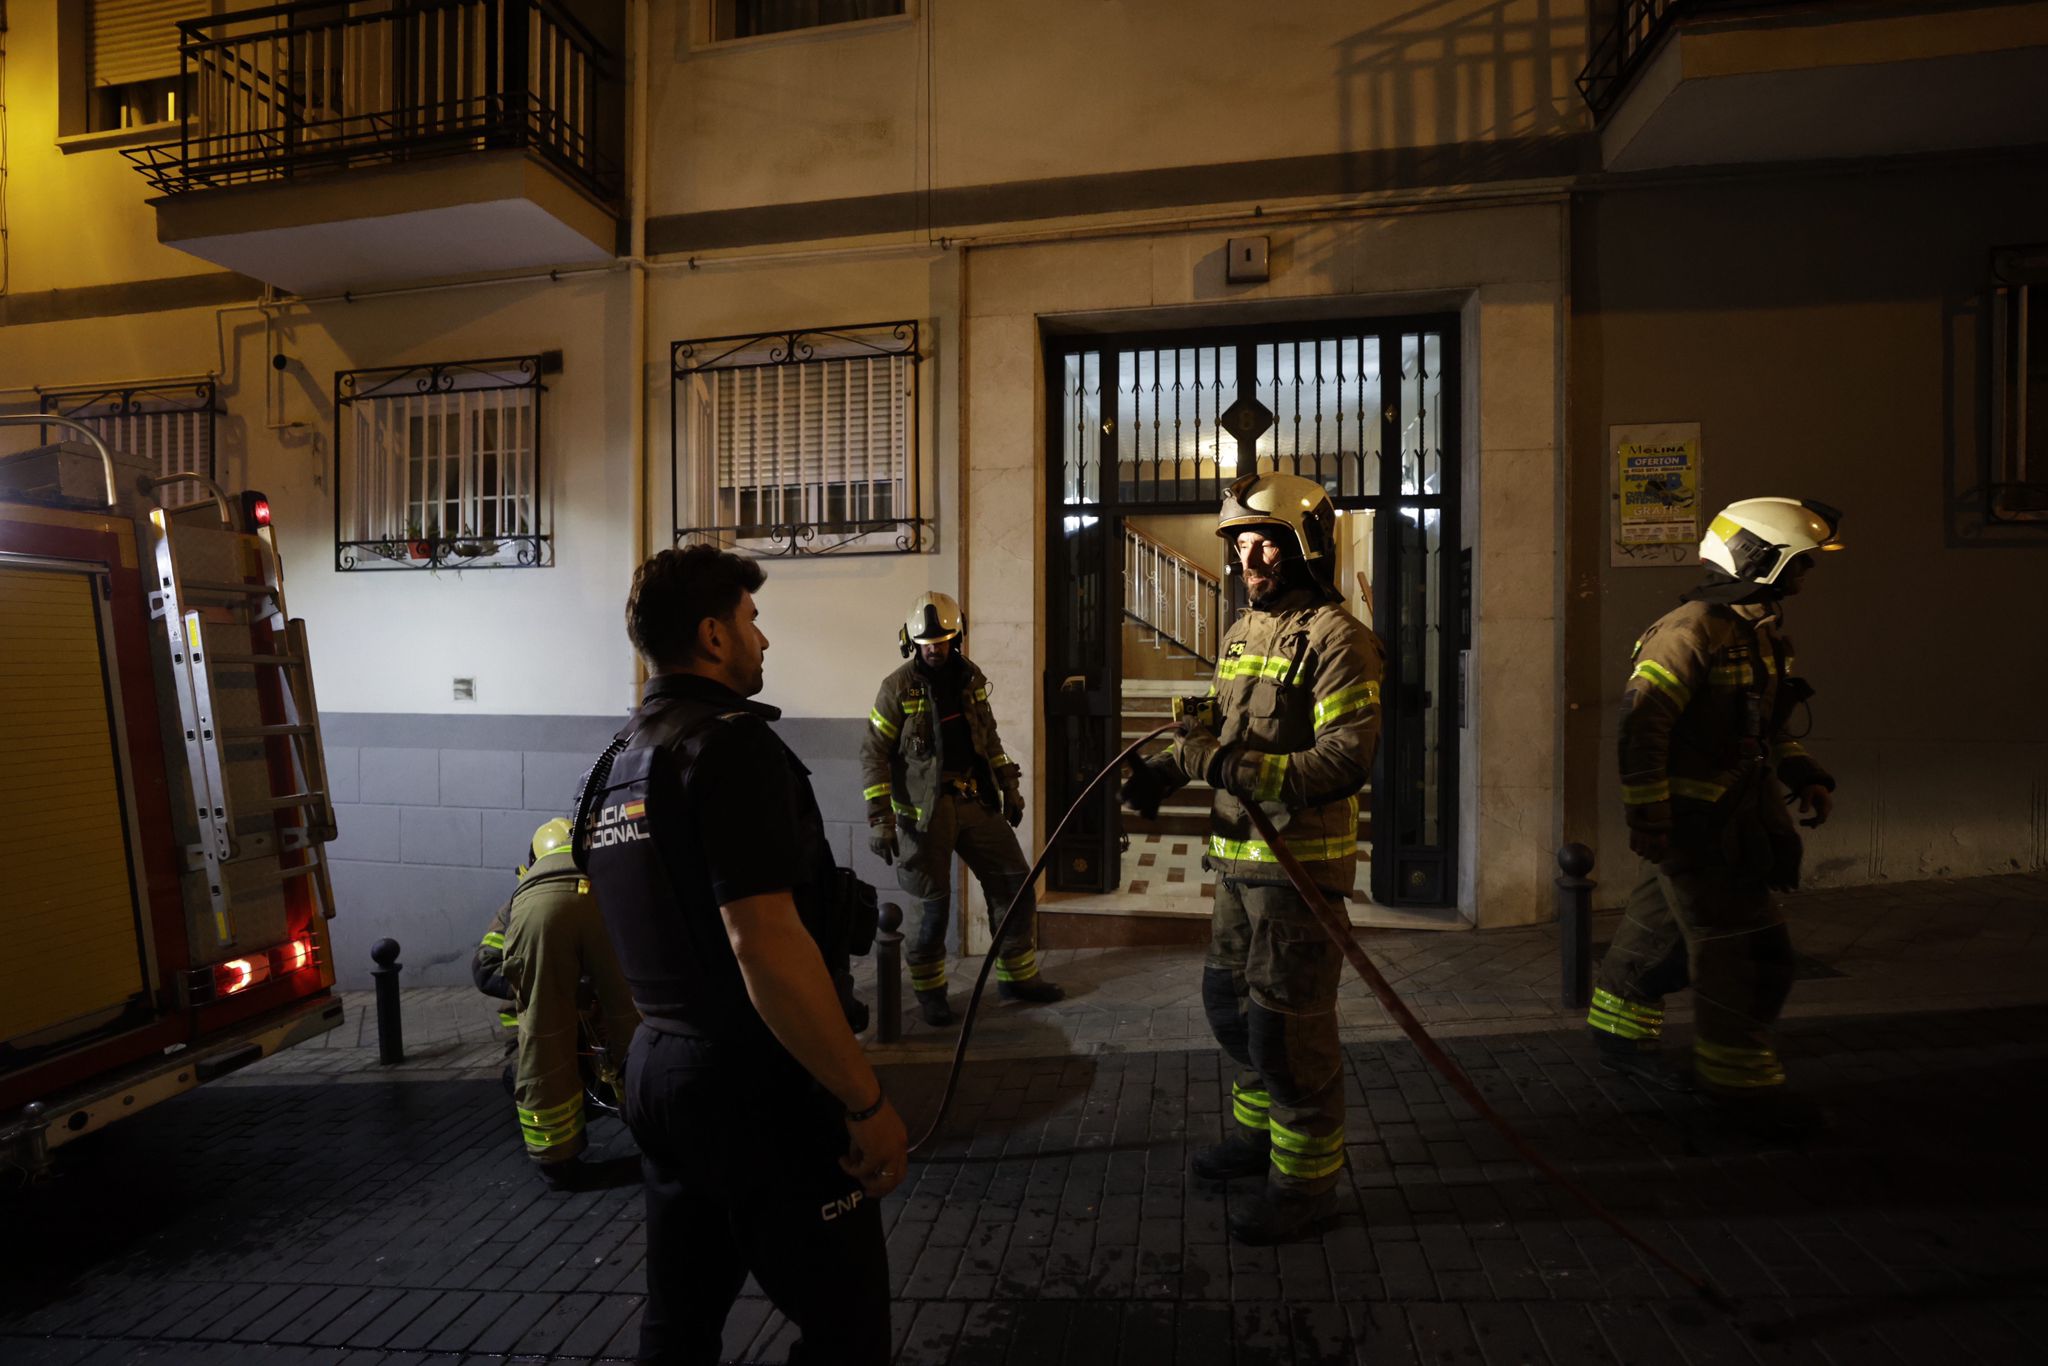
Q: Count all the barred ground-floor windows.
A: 4